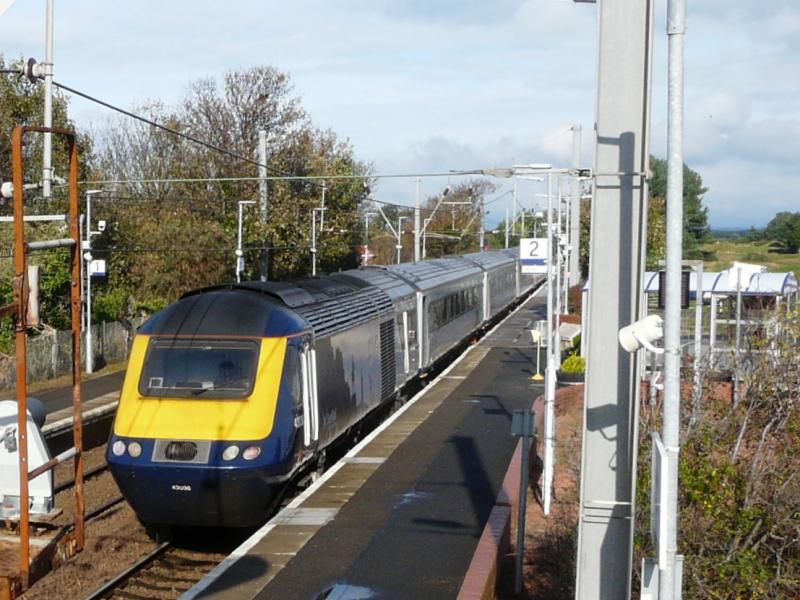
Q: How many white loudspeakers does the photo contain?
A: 1